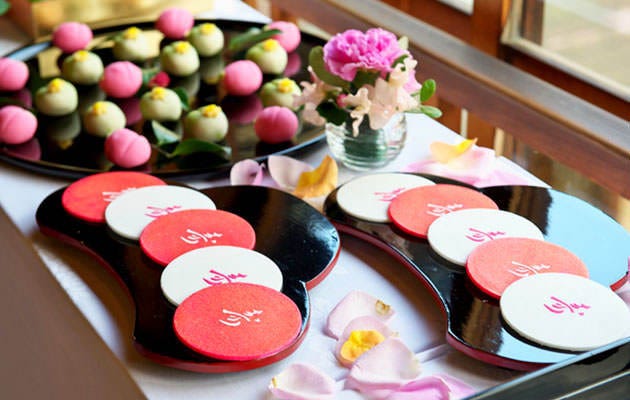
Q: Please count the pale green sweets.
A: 10